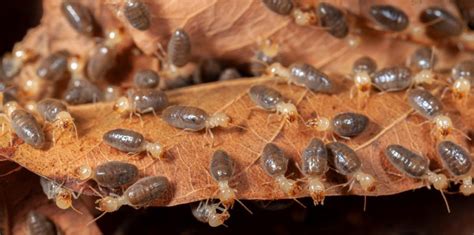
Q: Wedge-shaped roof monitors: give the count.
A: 0